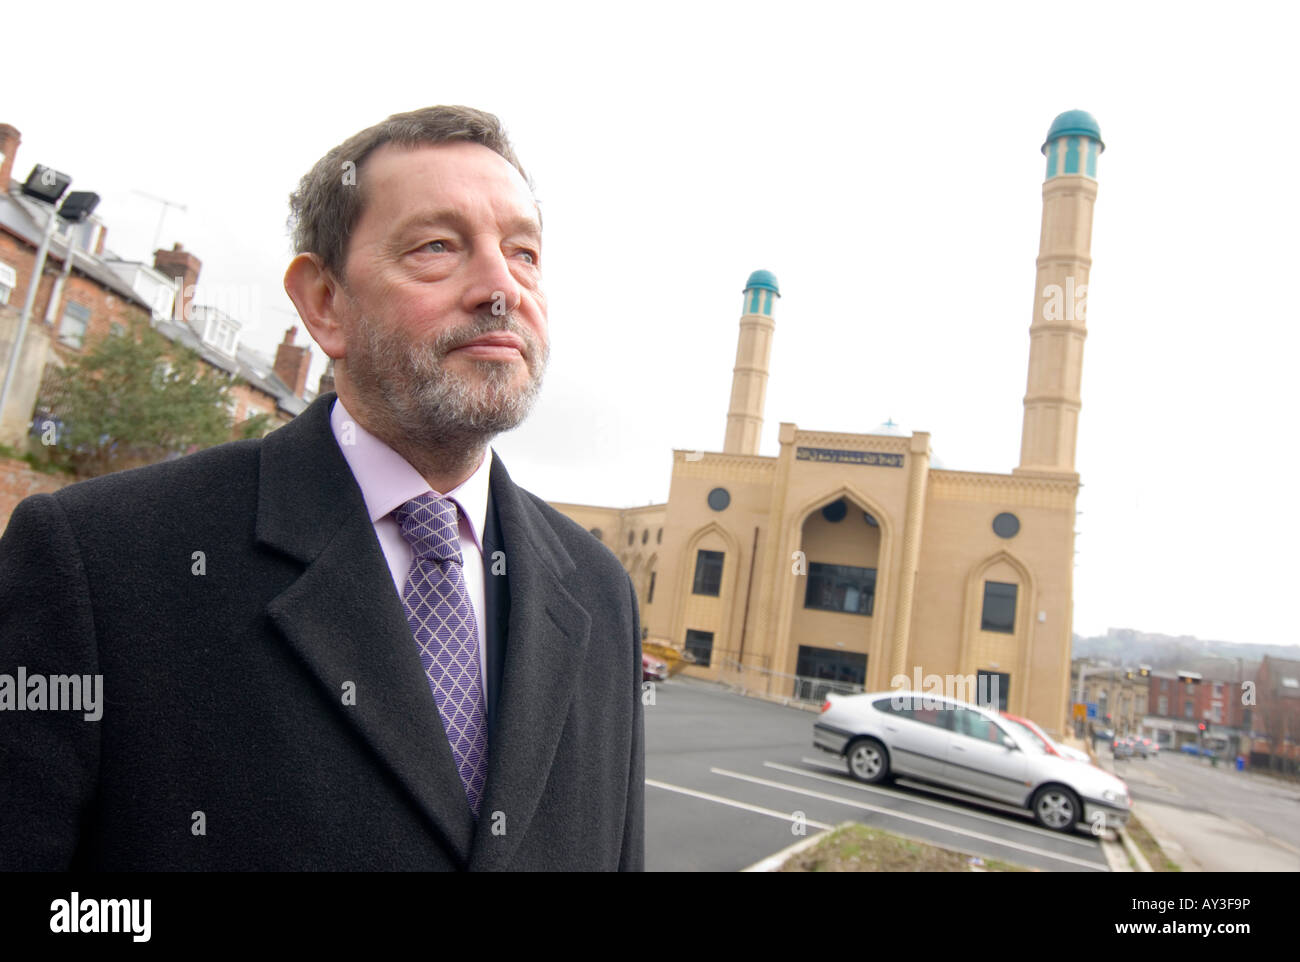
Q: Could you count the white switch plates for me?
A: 0